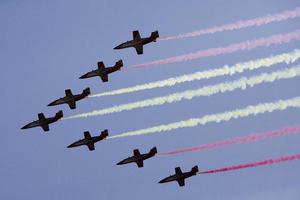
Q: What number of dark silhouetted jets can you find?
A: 7